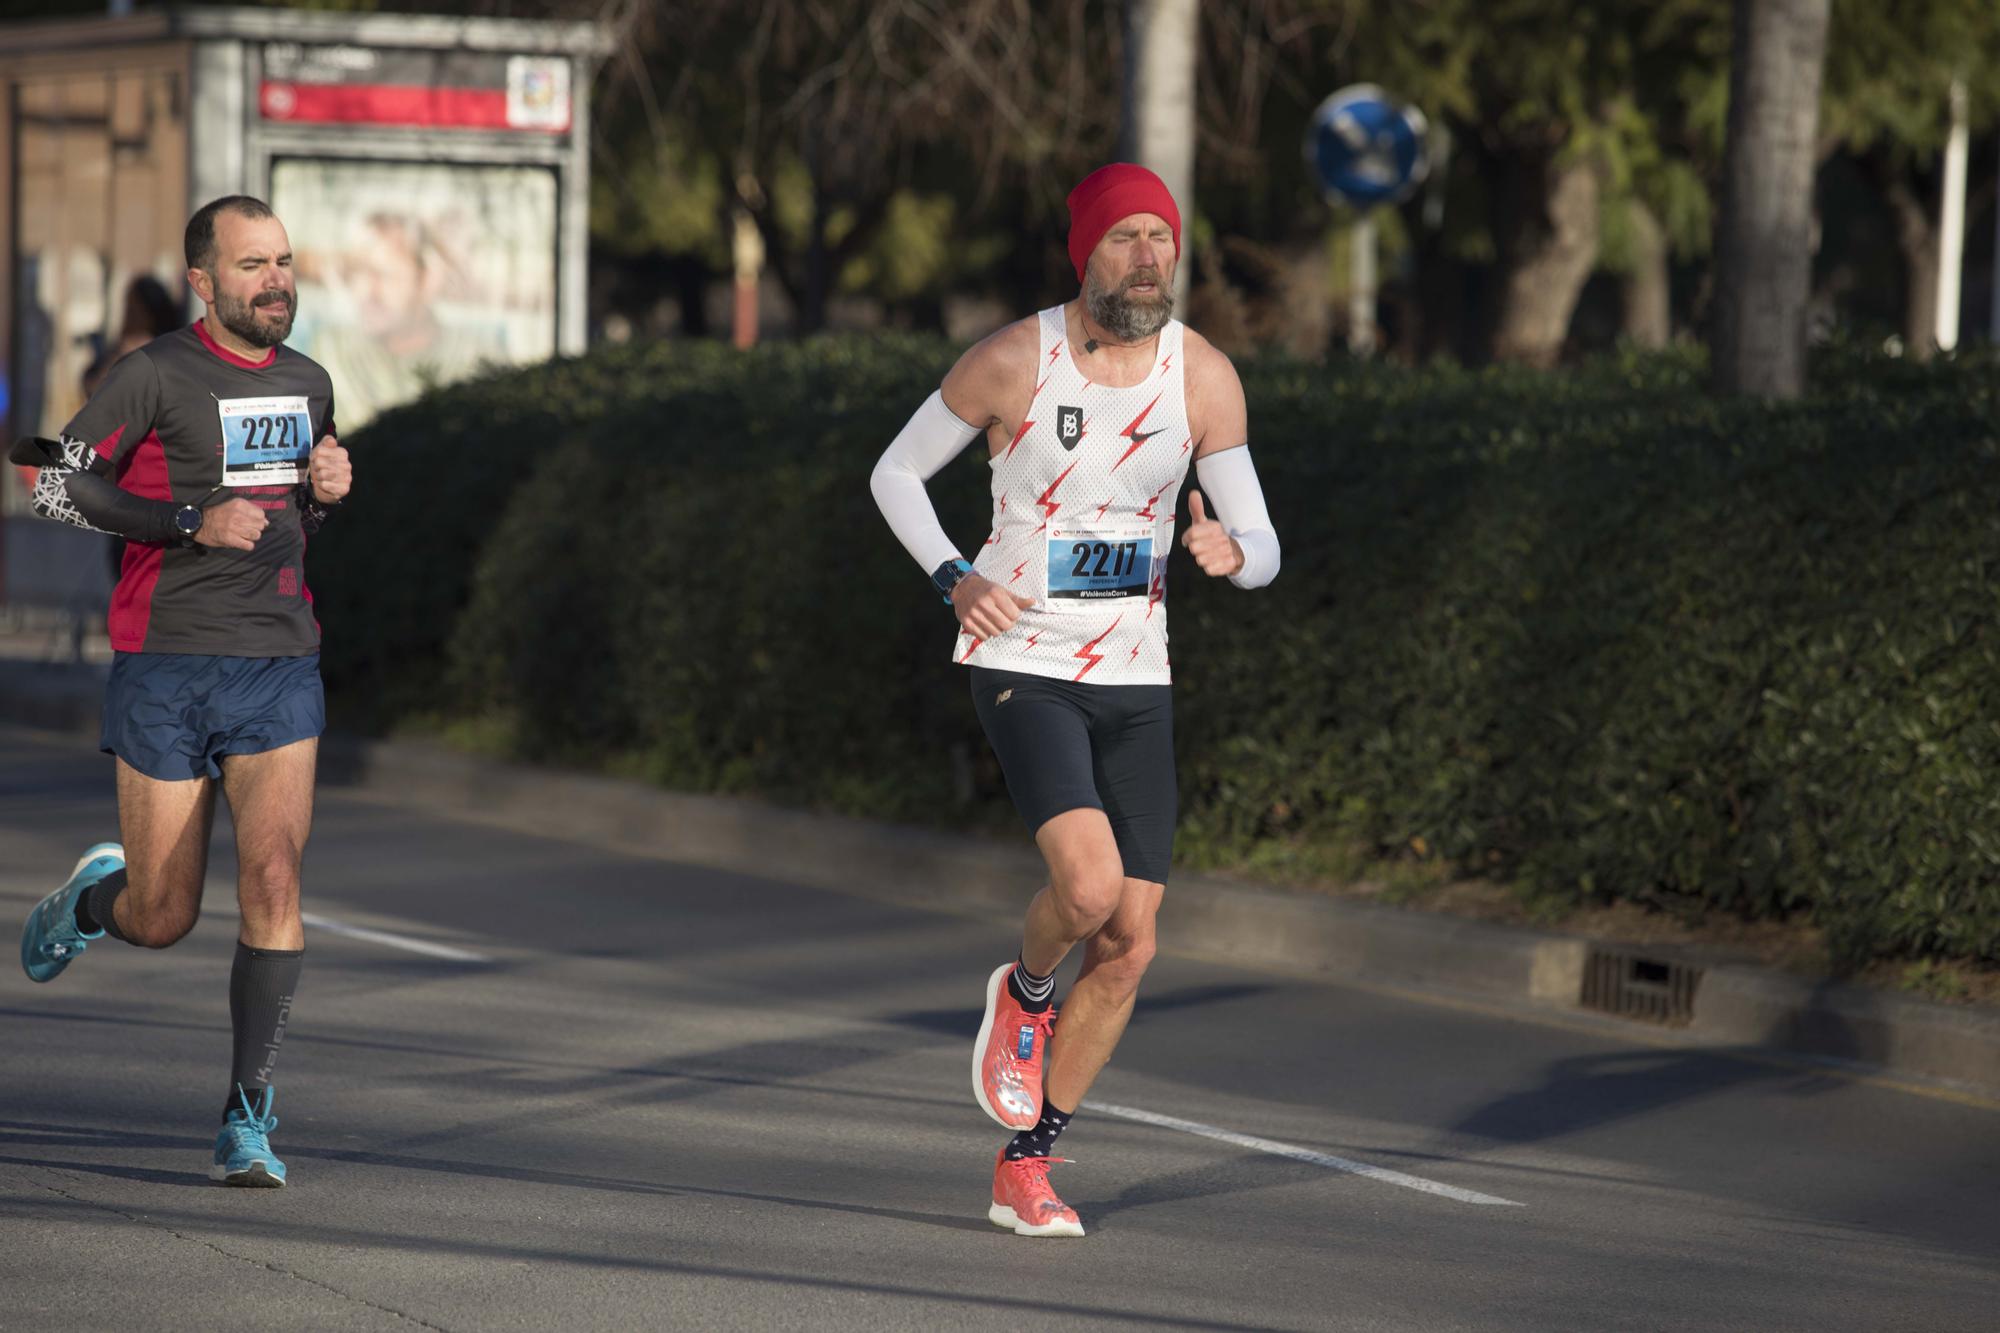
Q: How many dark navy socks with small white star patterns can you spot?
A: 1